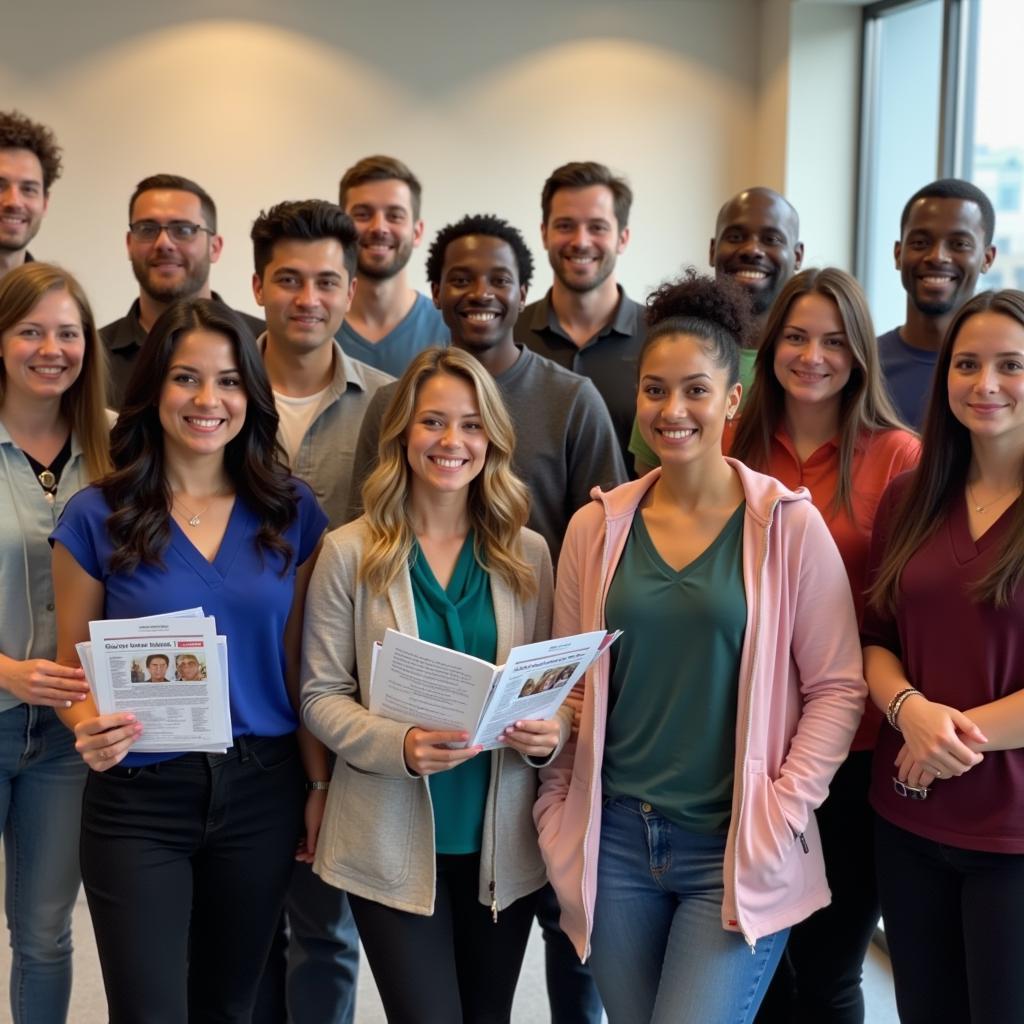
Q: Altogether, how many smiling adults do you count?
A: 14